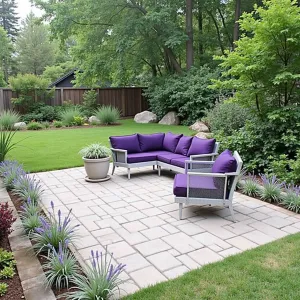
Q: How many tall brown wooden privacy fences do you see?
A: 1